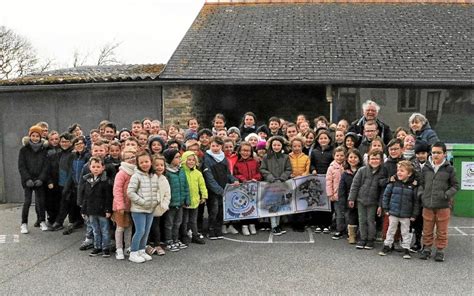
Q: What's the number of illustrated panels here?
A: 3